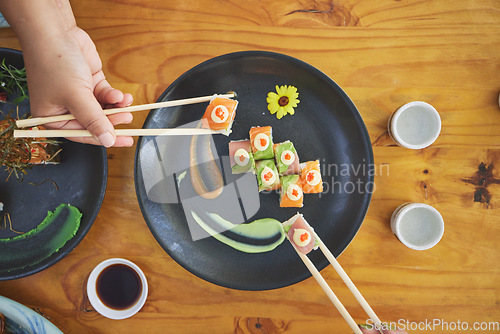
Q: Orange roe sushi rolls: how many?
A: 8